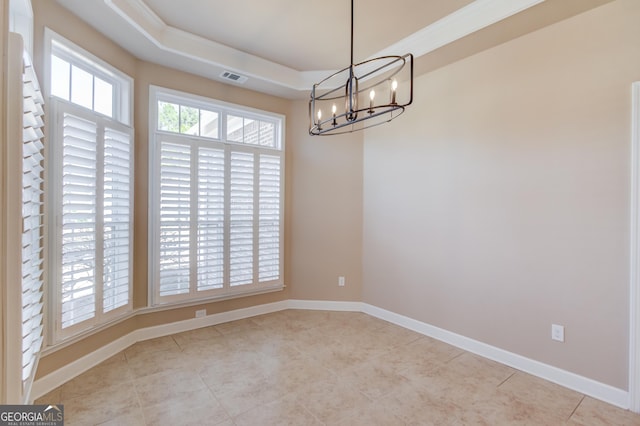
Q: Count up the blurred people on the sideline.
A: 0